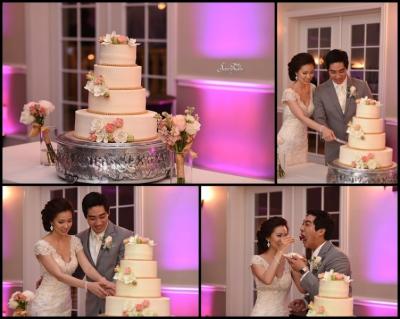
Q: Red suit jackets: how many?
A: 0